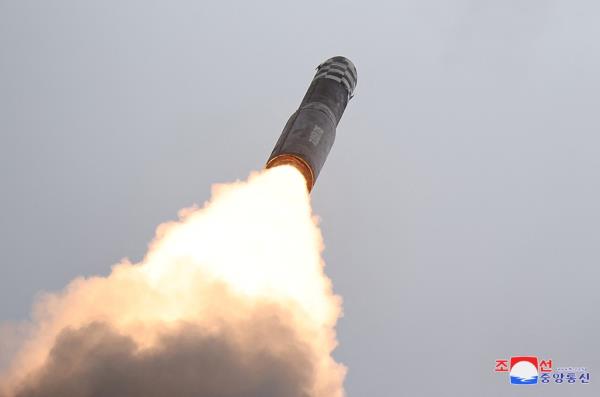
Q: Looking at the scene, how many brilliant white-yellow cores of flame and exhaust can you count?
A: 1